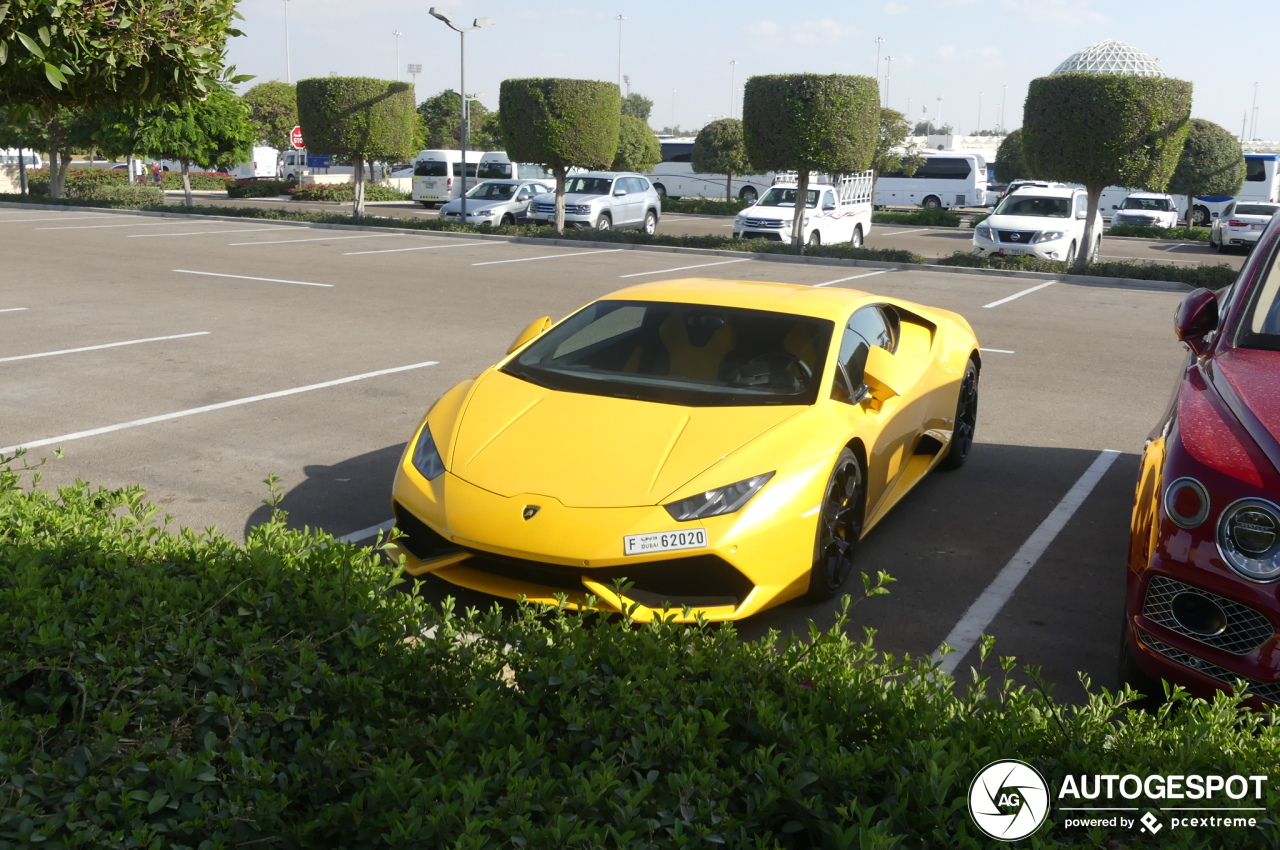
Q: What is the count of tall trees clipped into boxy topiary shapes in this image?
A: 4